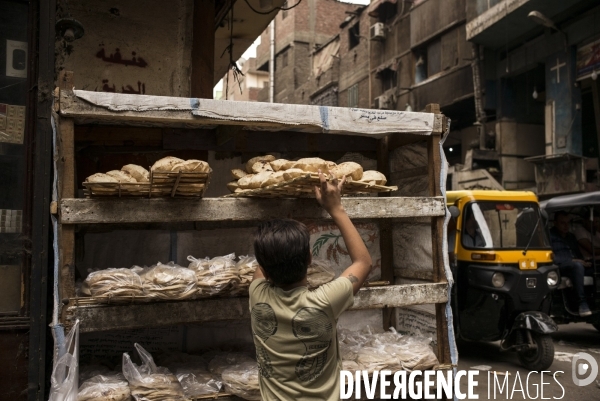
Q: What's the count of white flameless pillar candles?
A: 0